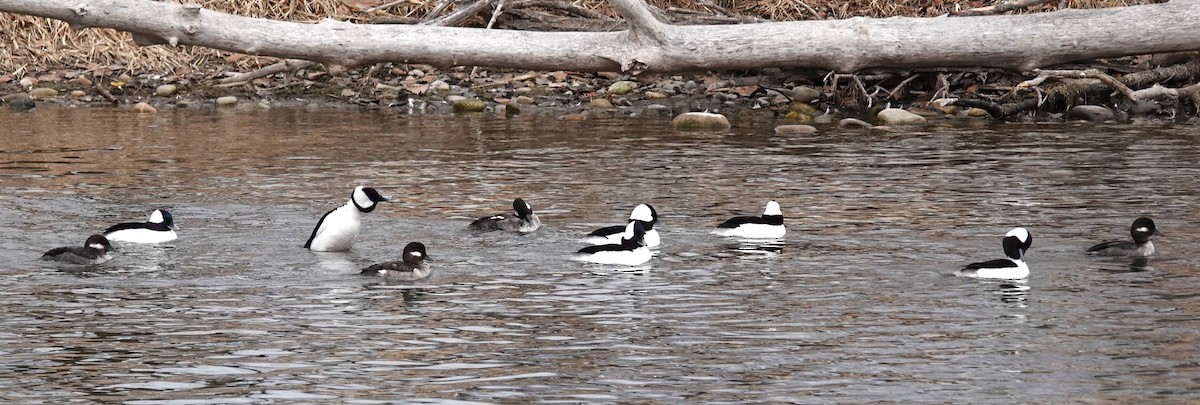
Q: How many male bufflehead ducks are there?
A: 6